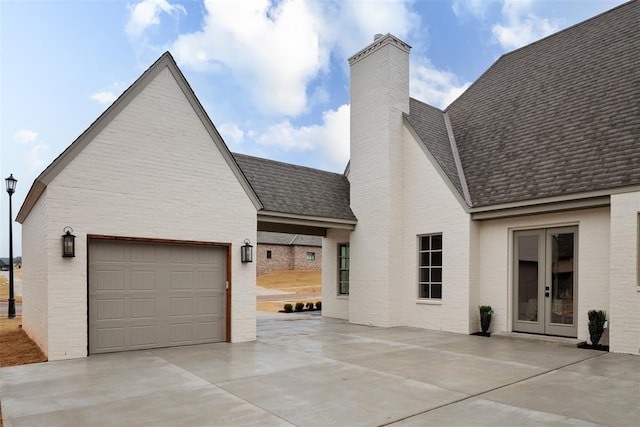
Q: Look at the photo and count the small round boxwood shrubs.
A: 4